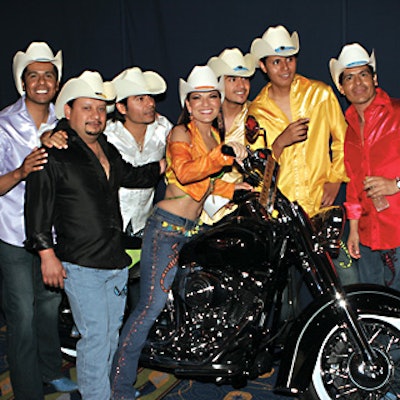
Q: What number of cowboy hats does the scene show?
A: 7